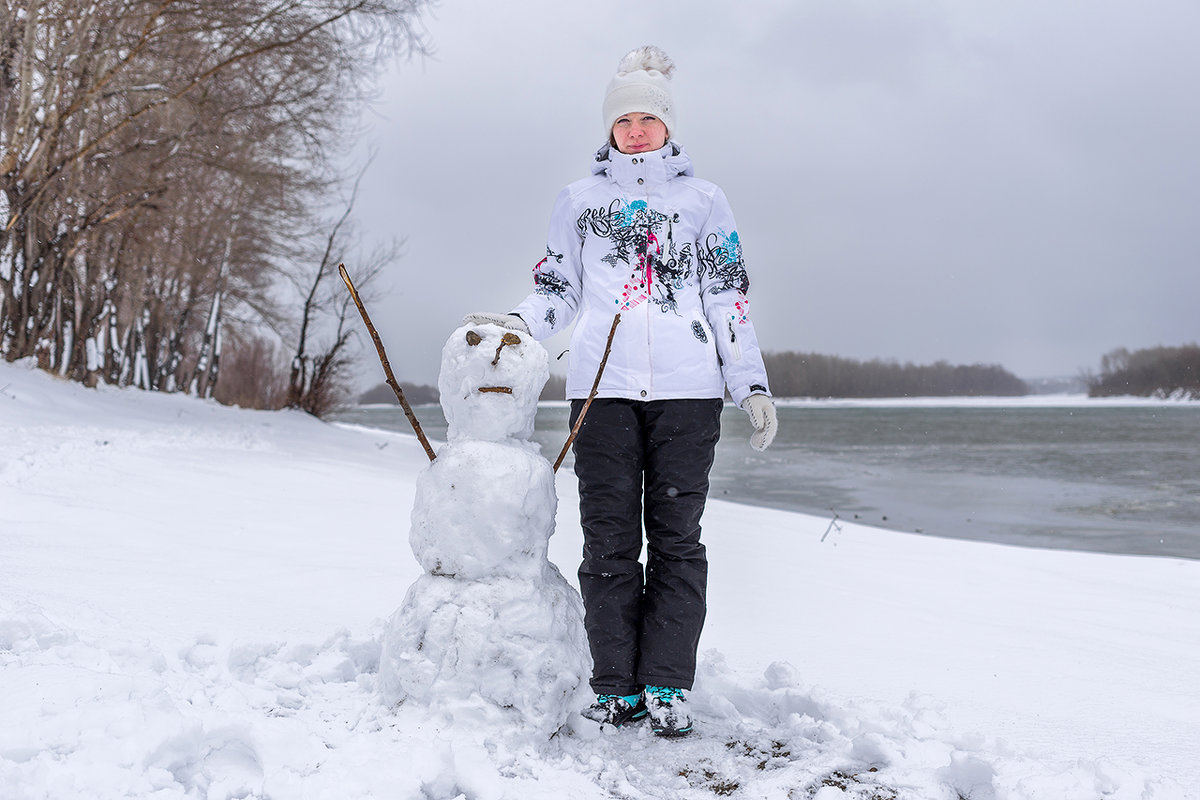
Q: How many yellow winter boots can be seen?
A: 0